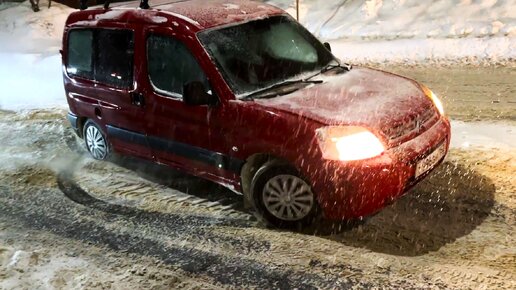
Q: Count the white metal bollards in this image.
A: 0